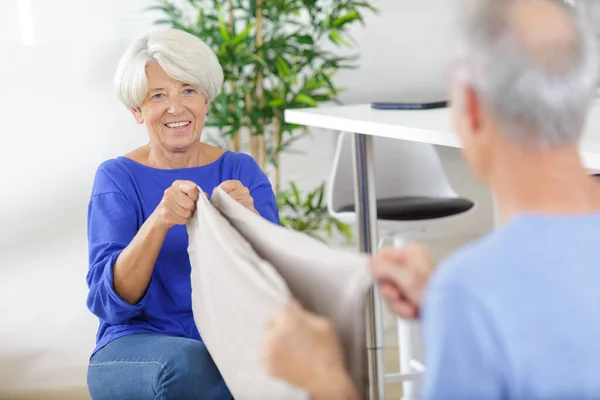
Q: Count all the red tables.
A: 0